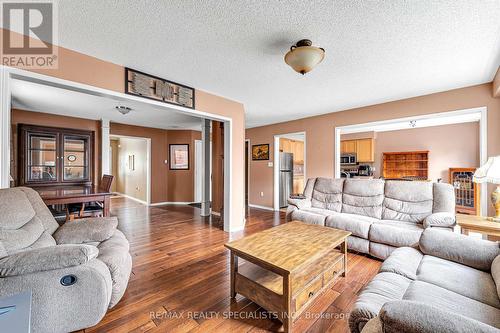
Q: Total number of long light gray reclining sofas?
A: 2